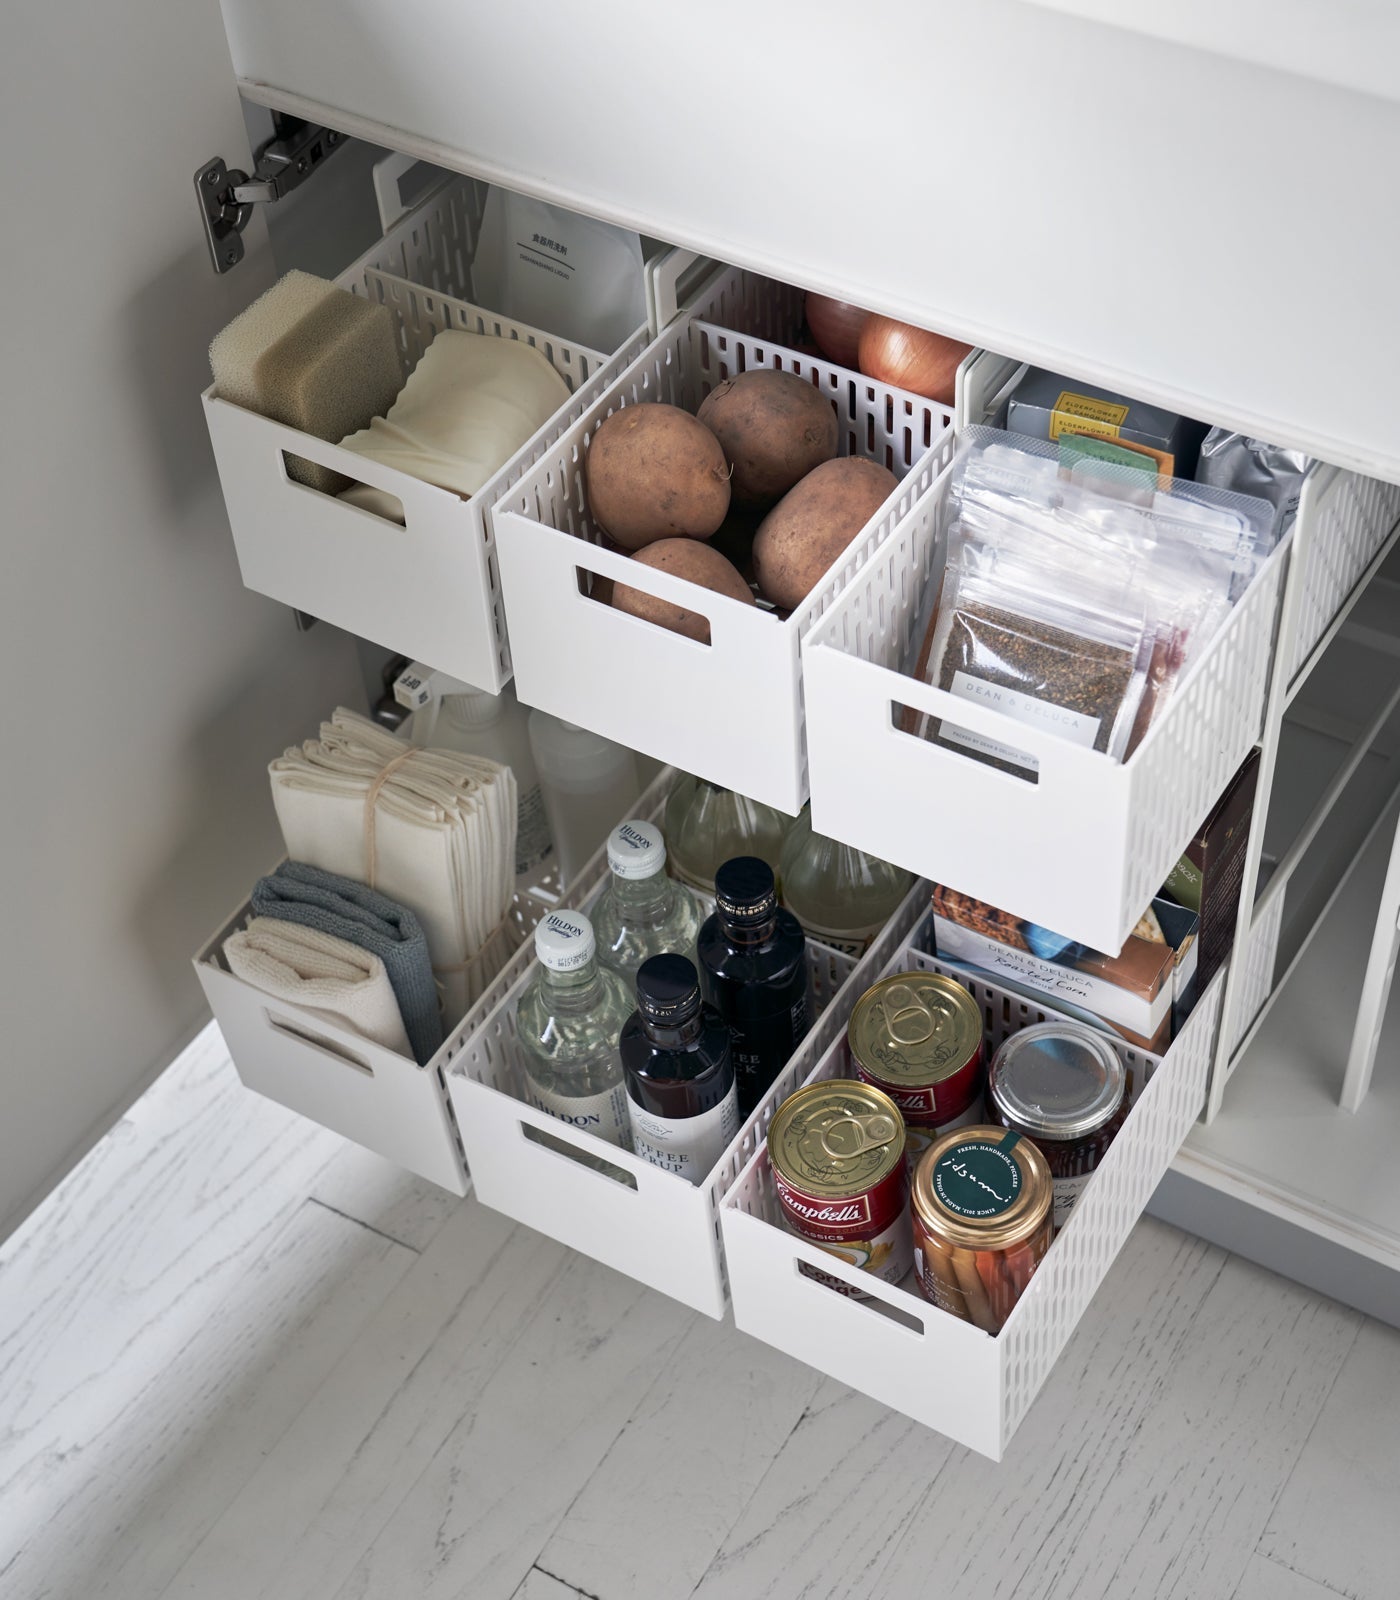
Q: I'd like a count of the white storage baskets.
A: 6